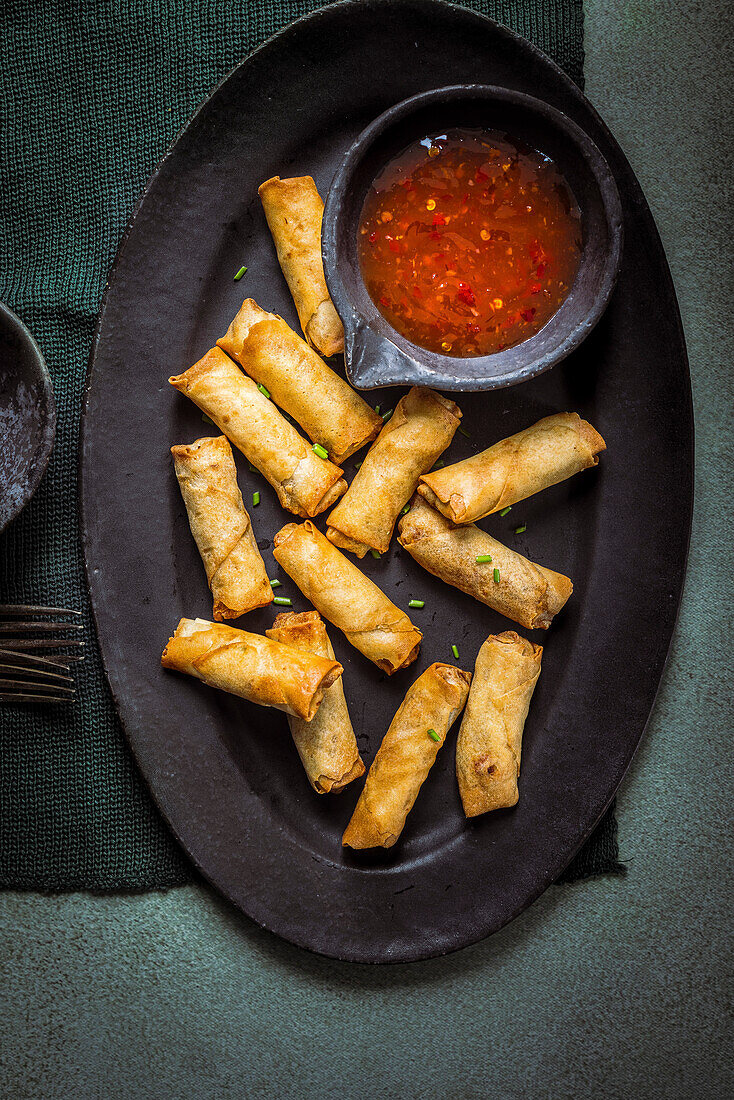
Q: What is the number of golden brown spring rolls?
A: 12